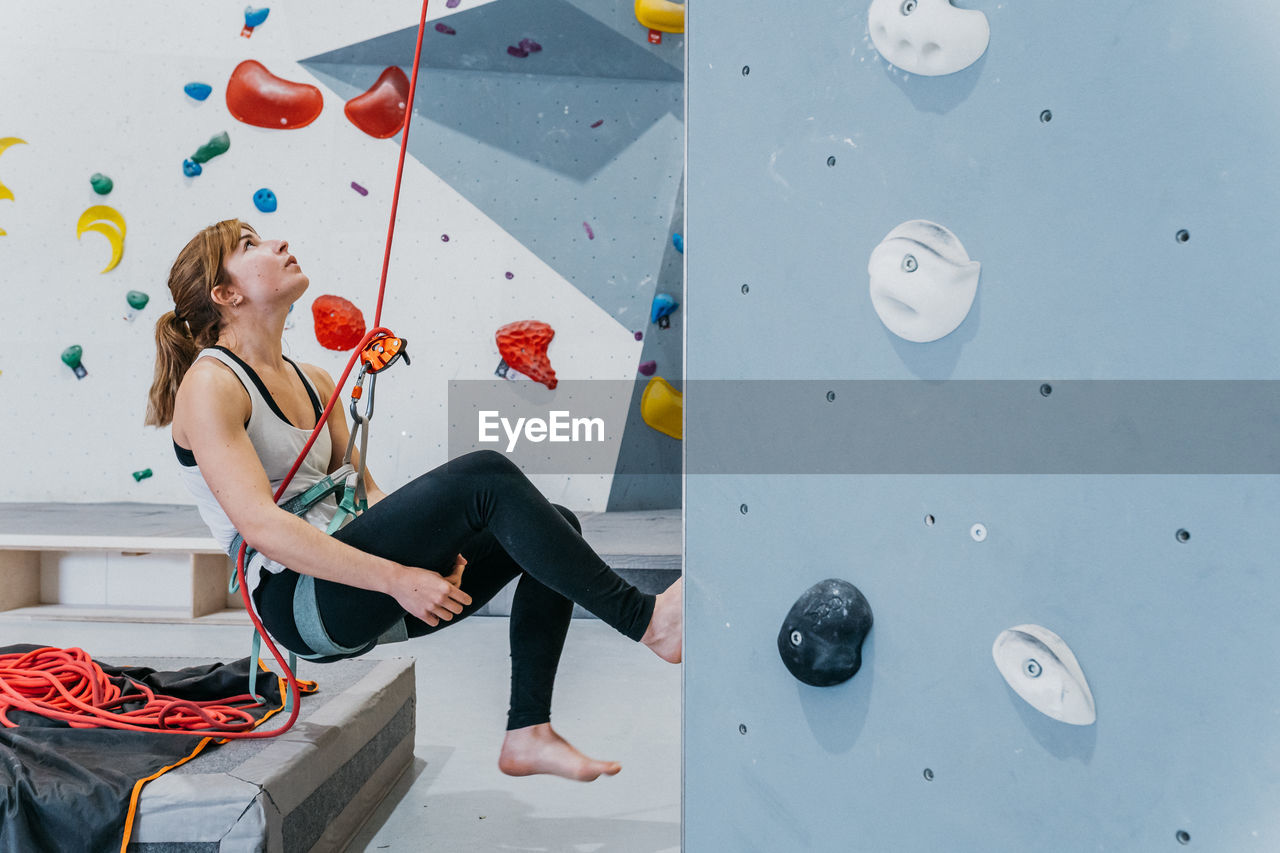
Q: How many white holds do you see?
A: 3